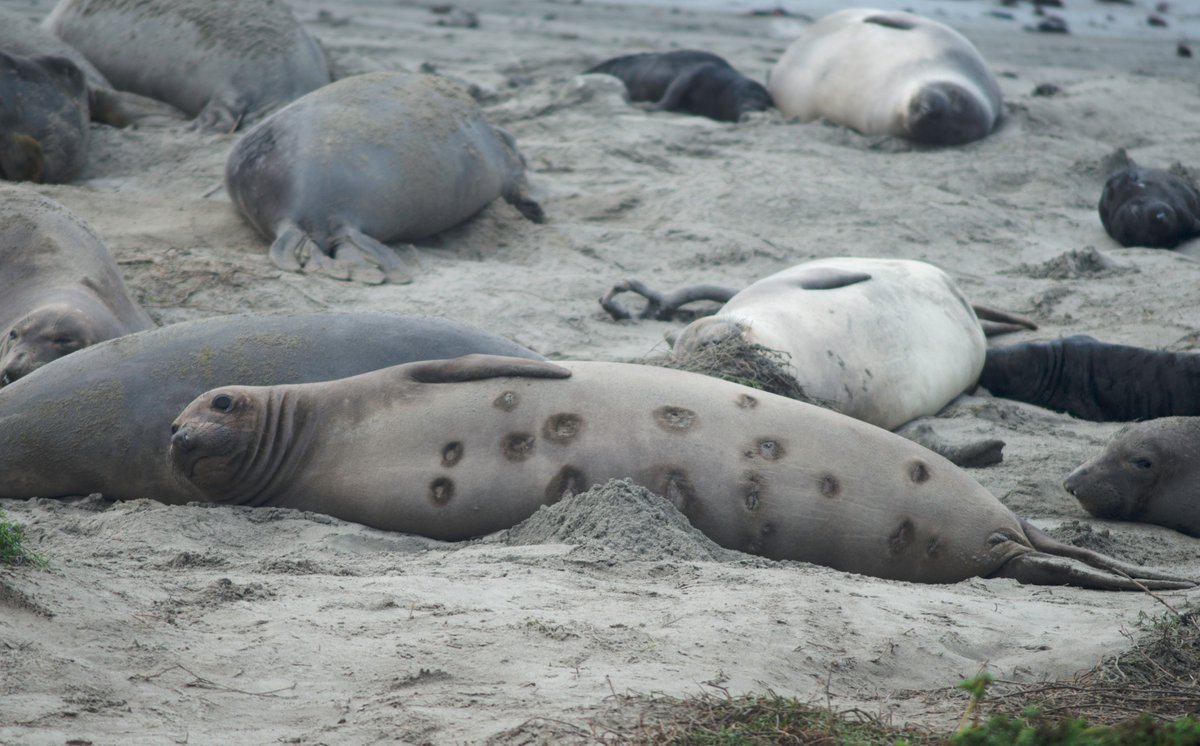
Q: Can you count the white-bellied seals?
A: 2